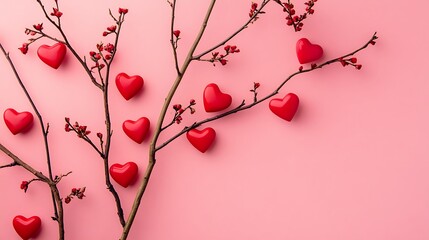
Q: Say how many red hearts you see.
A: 10